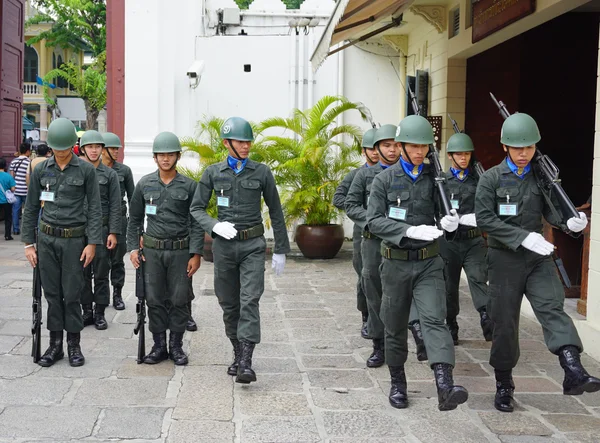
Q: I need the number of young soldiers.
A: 10